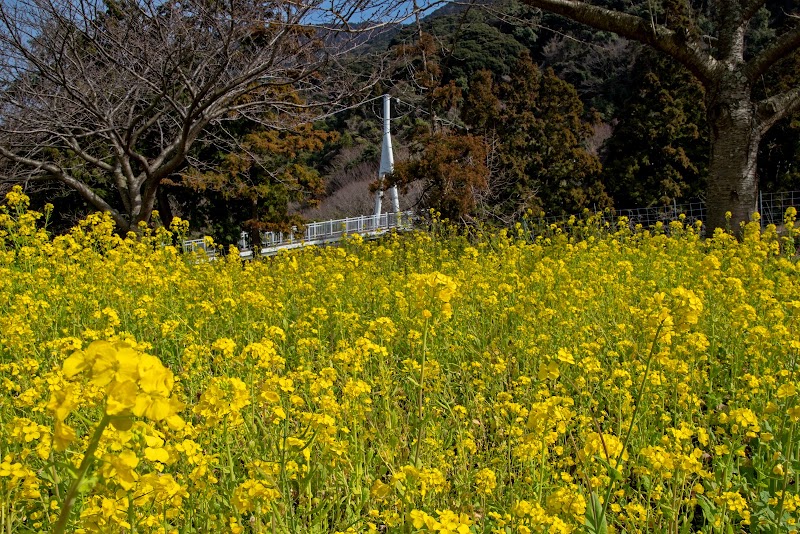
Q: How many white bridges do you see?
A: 1